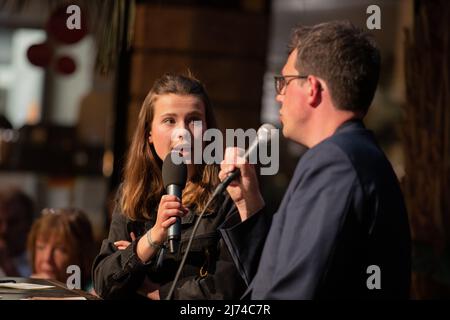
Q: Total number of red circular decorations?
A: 3